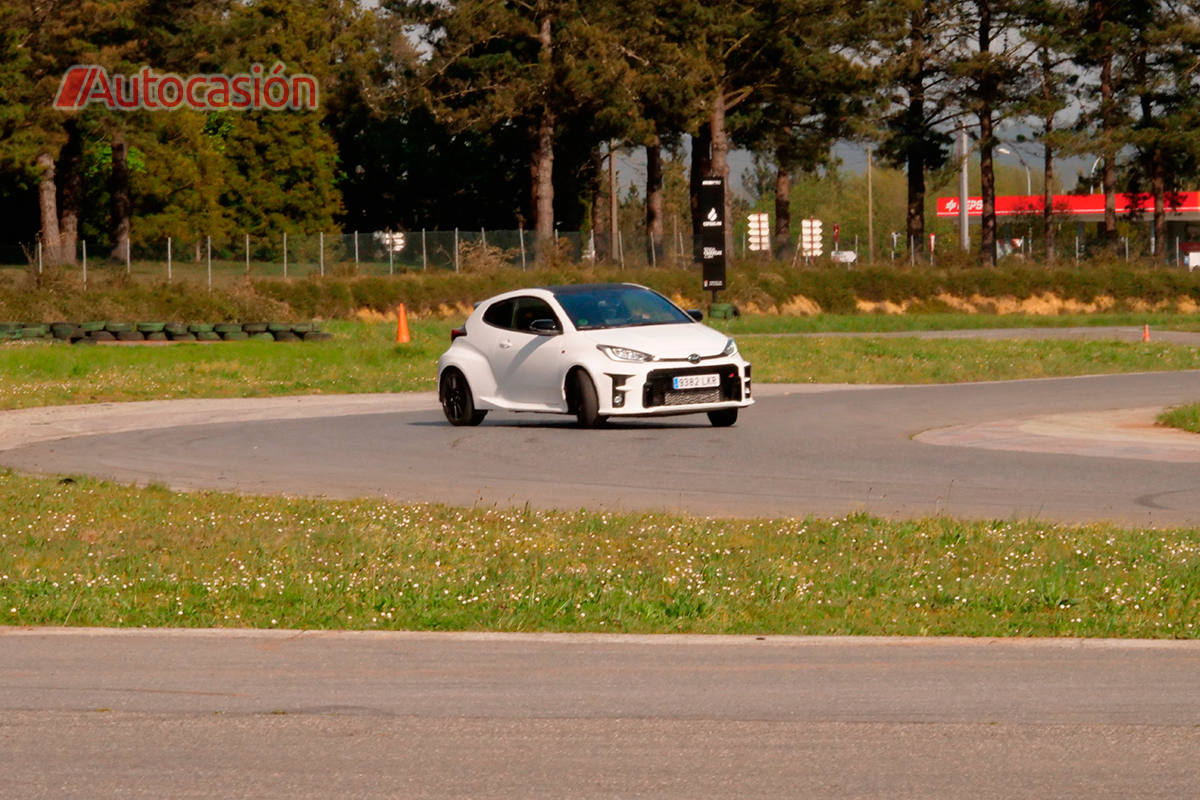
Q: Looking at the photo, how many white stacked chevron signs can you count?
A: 2